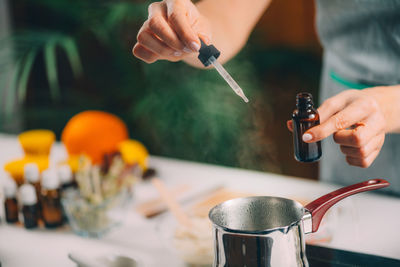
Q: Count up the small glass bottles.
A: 6